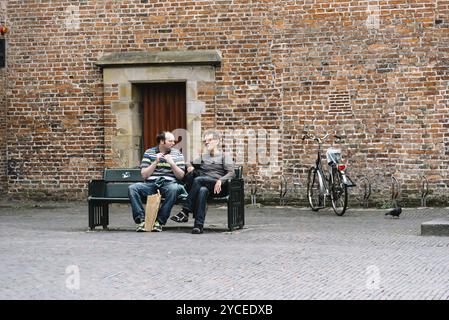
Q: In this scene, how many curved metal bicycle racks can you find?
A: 5